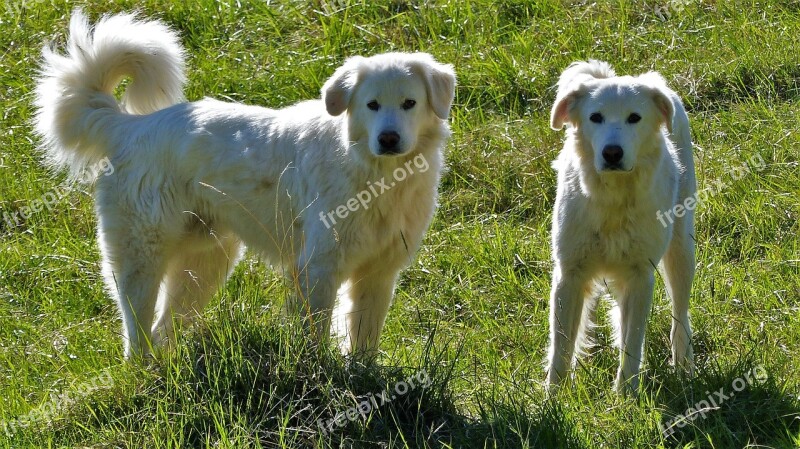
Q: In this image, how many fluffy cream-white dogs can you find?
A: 2